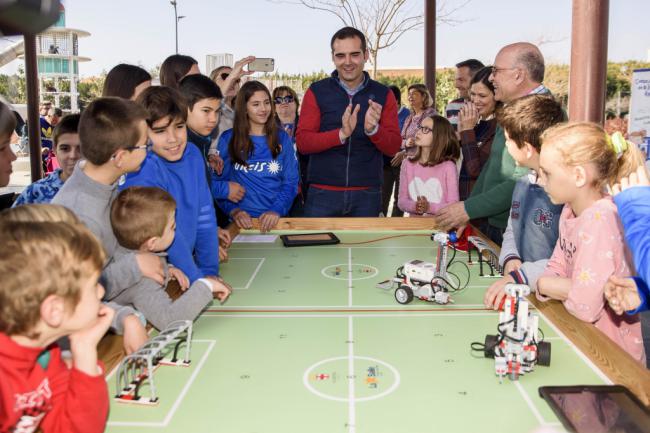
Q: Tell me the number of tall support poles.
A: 3